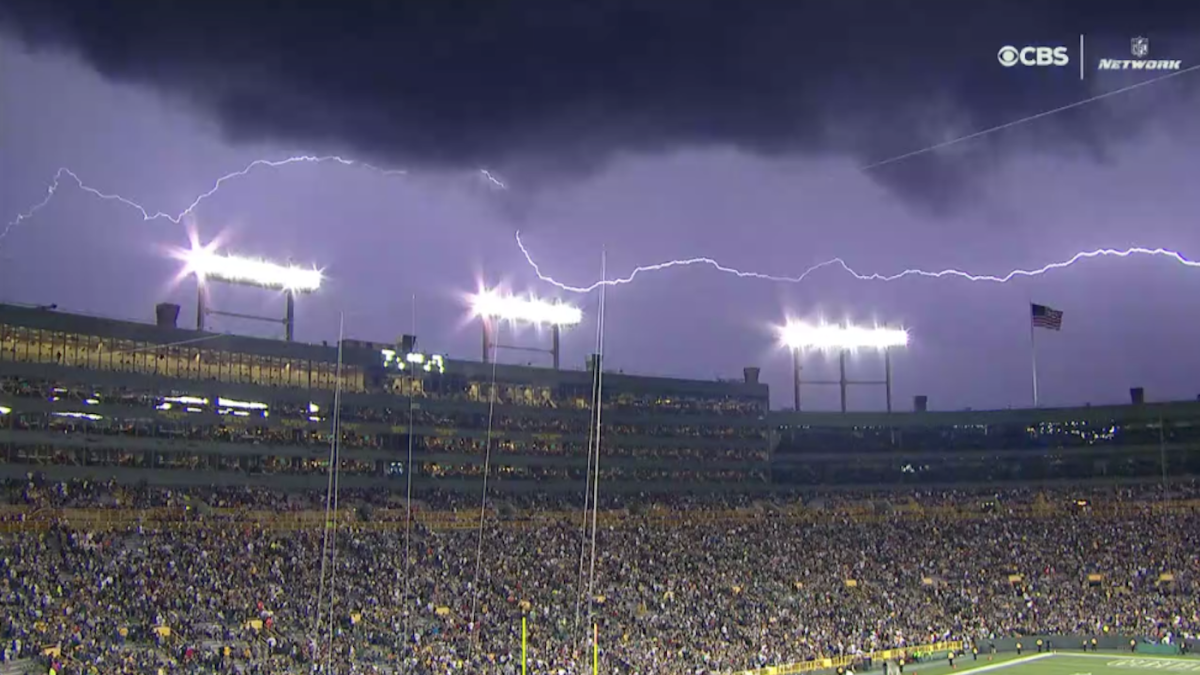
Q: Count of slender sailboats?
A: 0